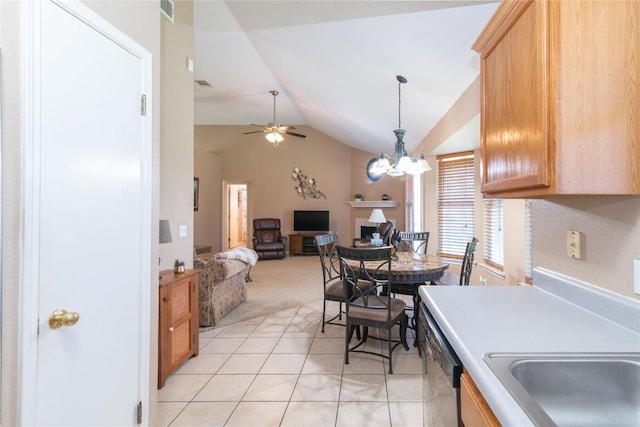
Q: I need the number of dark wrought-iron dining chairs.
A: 4